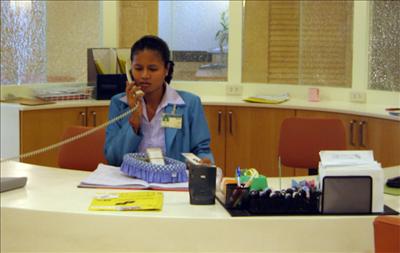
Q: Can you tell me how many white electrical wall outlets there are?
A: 2